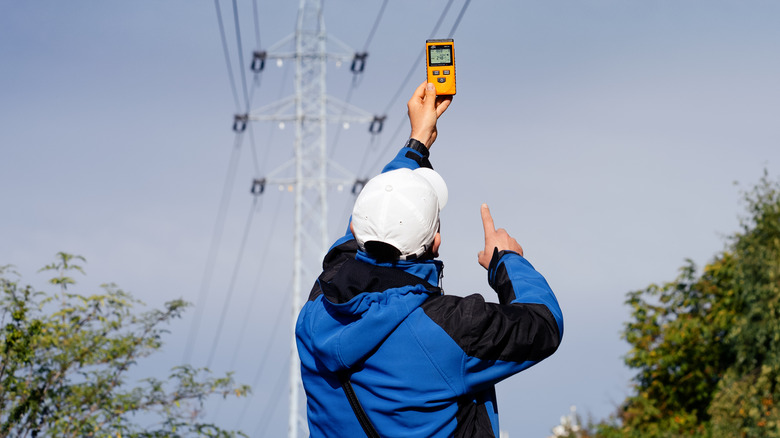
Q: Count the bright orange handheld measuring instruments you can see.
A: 1